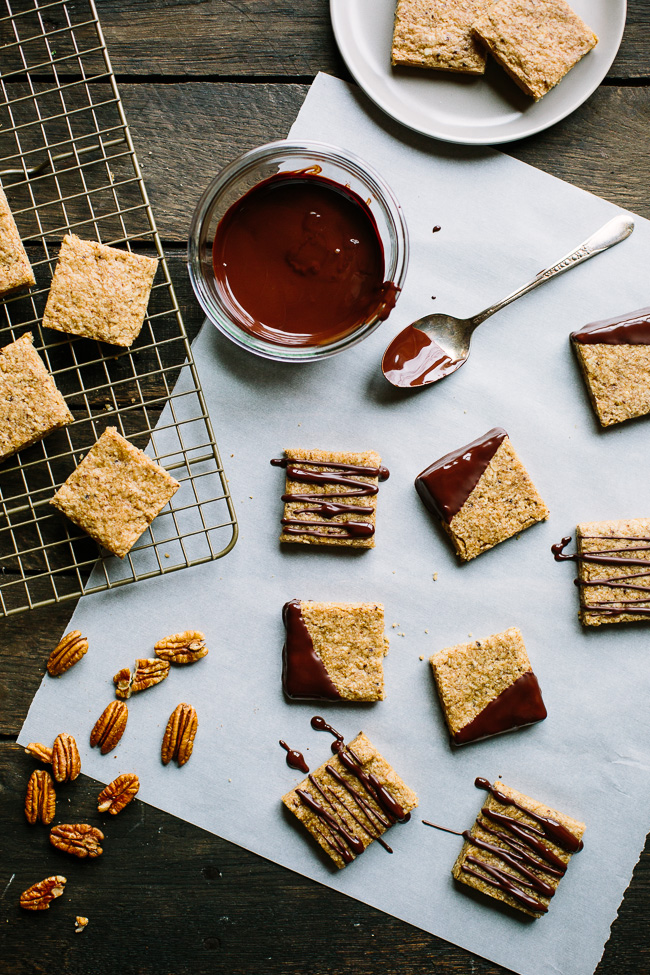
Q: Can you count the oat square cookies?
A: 14